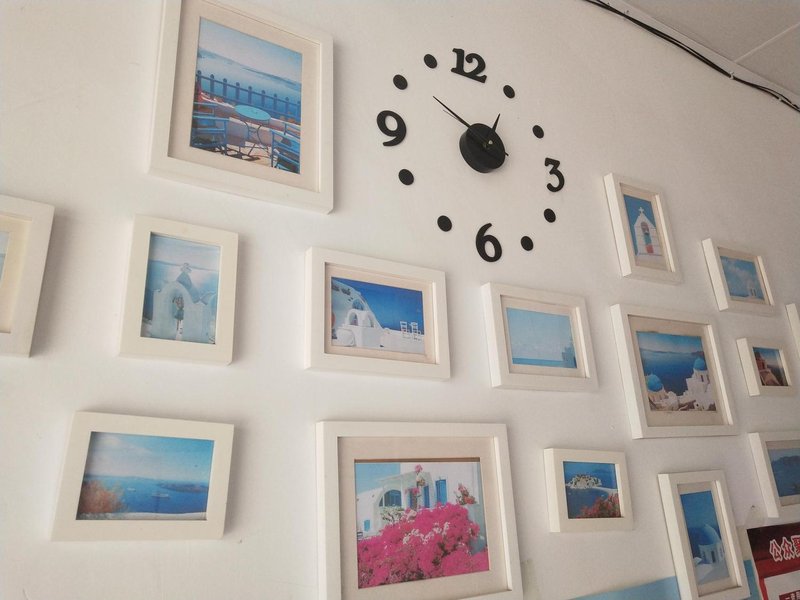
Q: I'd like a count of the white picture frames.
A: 15